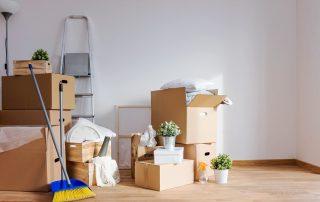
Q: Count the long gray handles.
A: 2